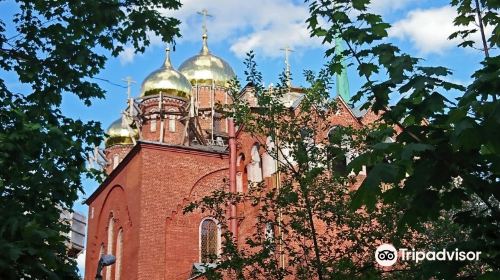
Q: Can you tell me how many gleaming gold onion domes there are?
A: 3